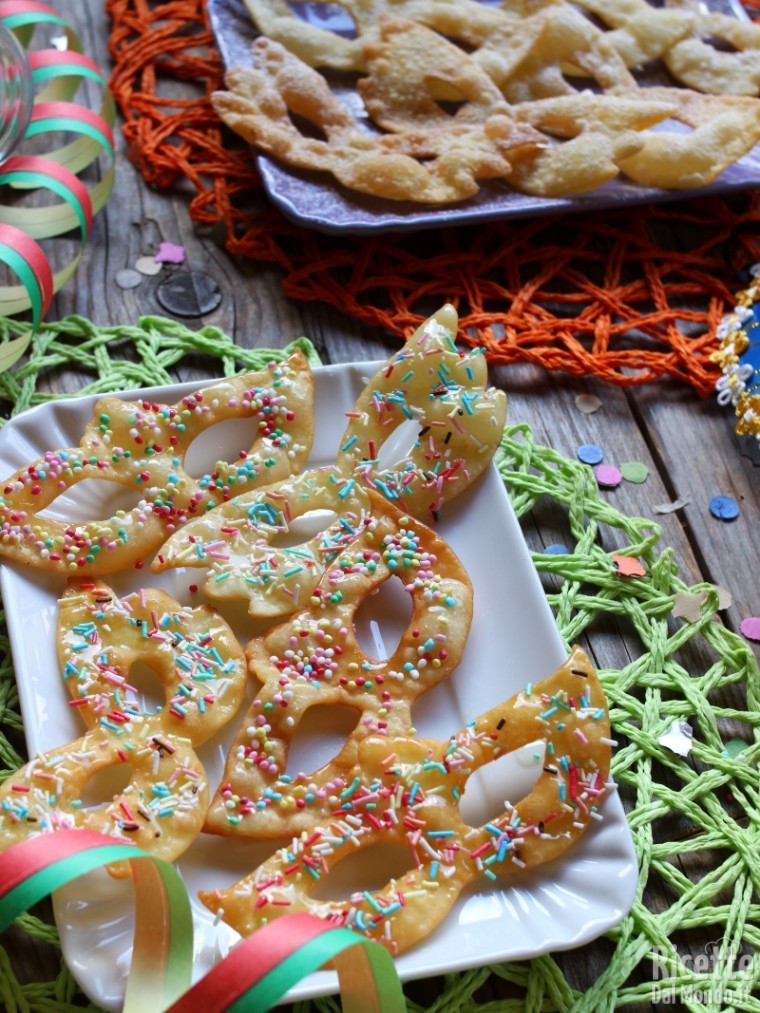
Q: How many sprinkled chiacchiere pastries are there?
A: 5